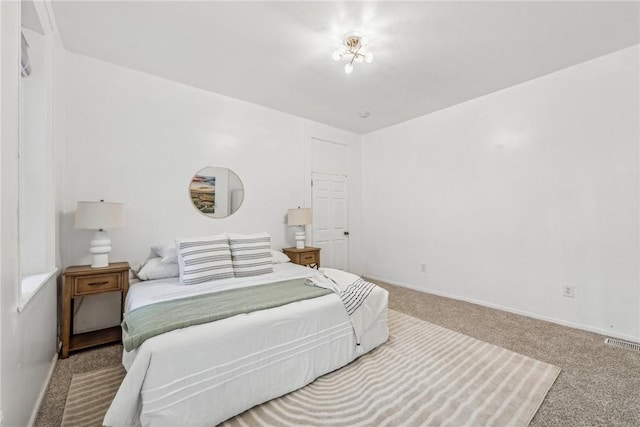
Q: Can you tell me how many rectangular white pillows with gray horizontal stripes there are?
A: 2